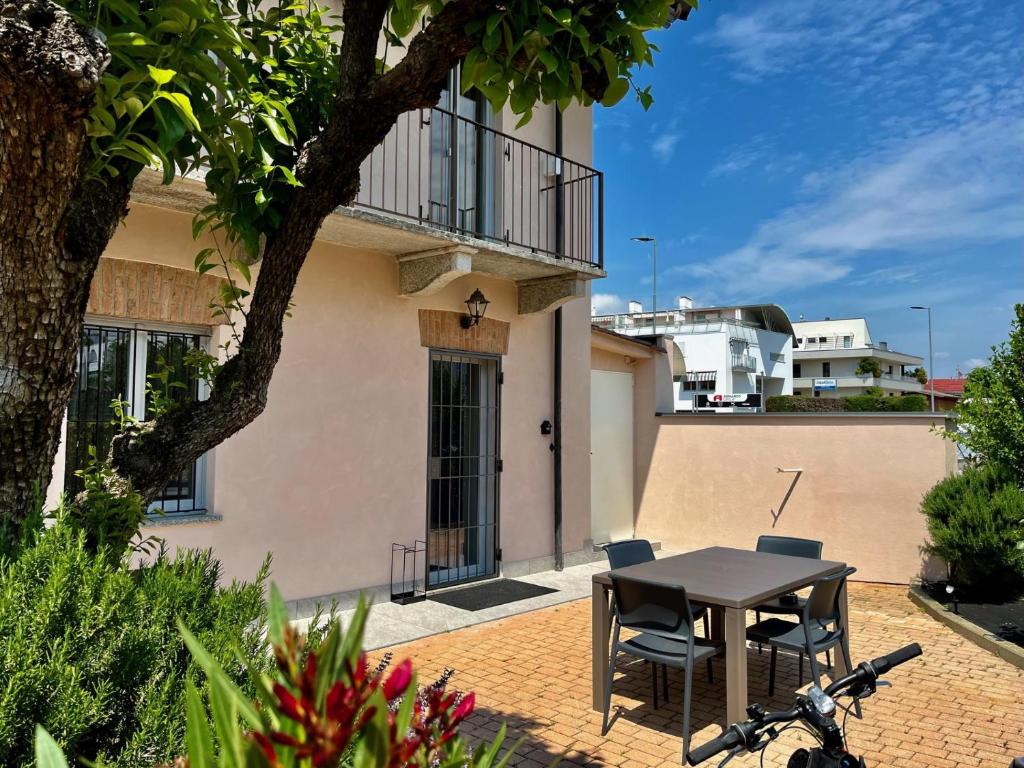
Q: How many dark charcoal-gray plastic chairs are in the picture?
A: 4